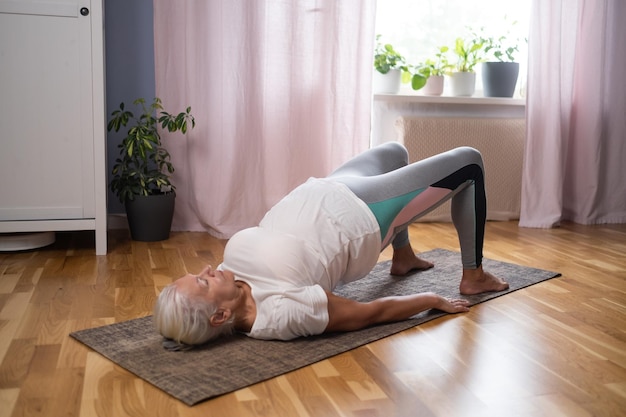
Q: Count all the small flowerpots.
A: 4